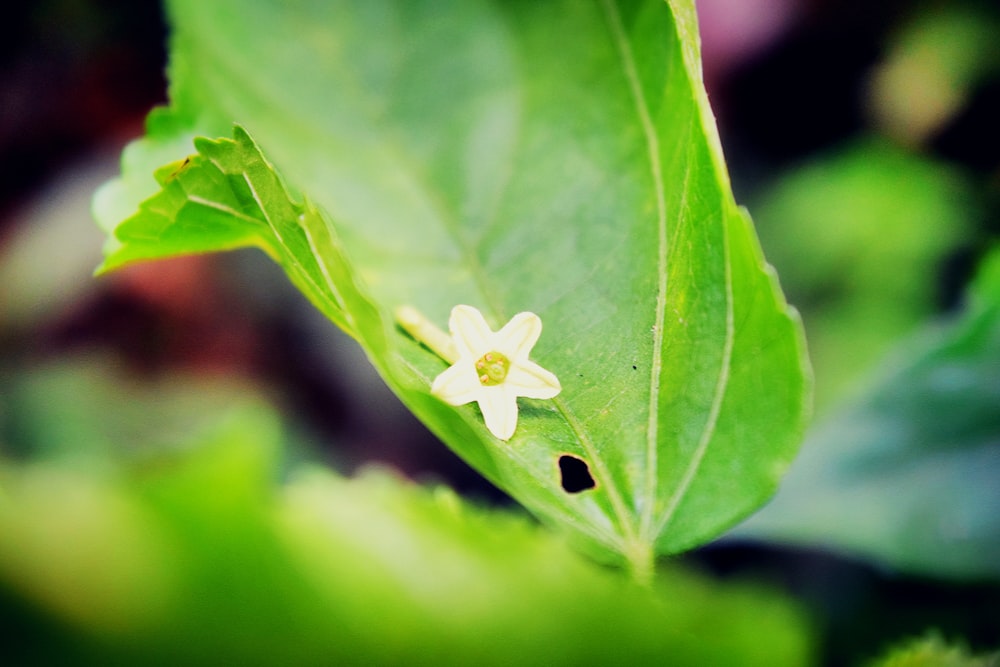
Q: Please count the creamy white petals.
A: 5